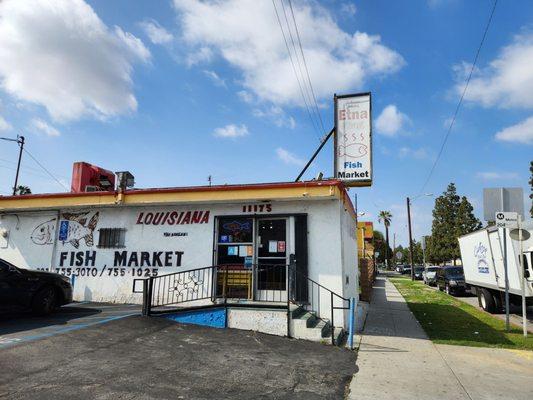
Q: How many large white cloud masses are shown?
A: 3